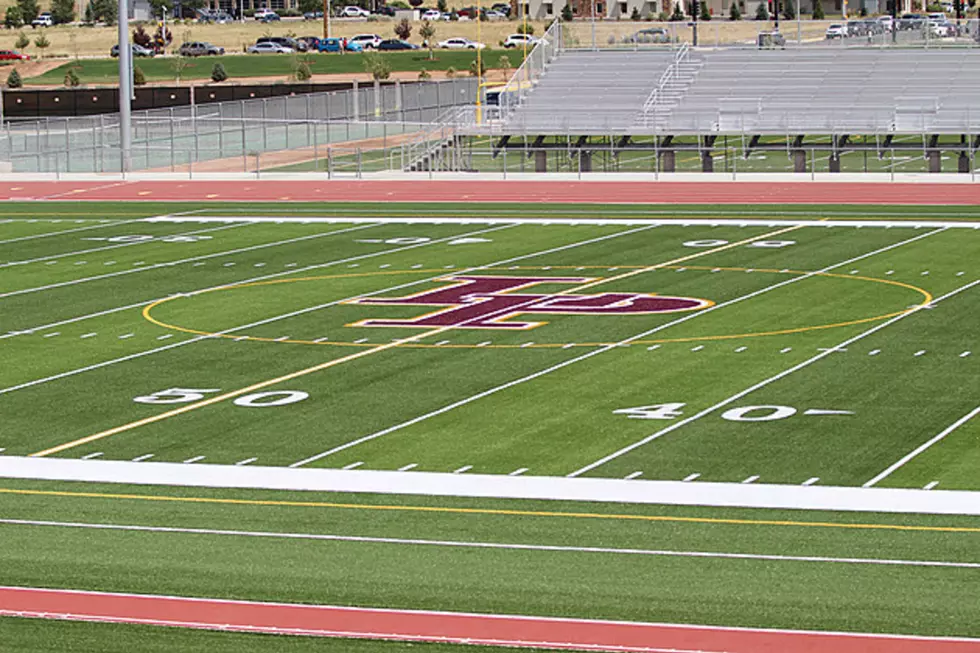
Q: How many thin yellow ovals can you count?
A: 1